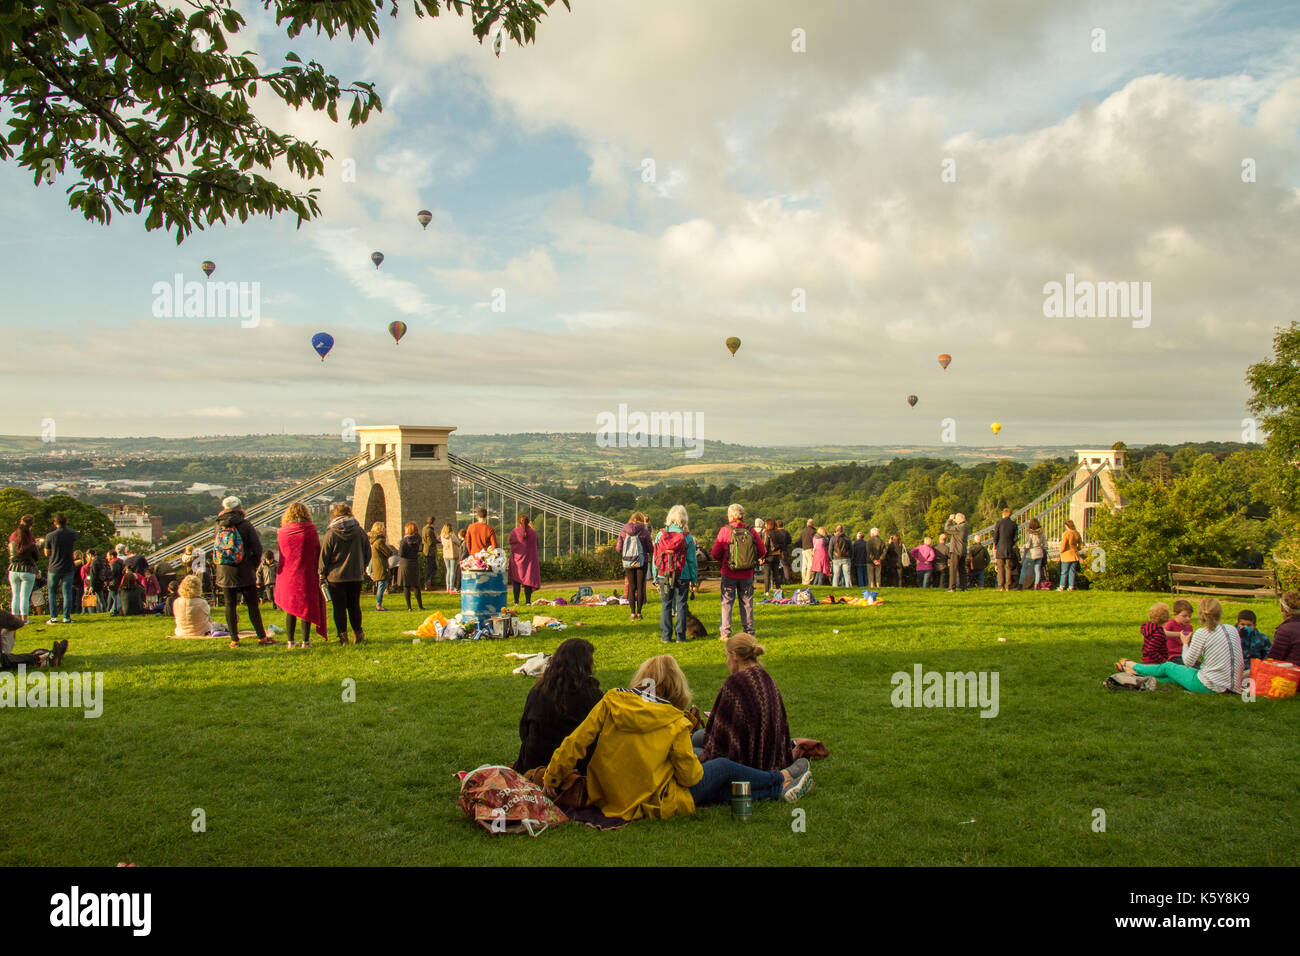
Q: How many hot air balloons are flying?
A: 9